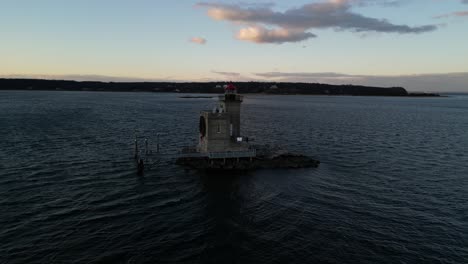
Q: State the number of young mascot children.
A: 0